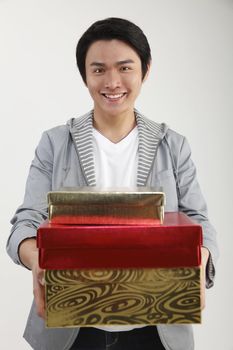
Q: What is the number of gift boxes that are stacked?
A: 3